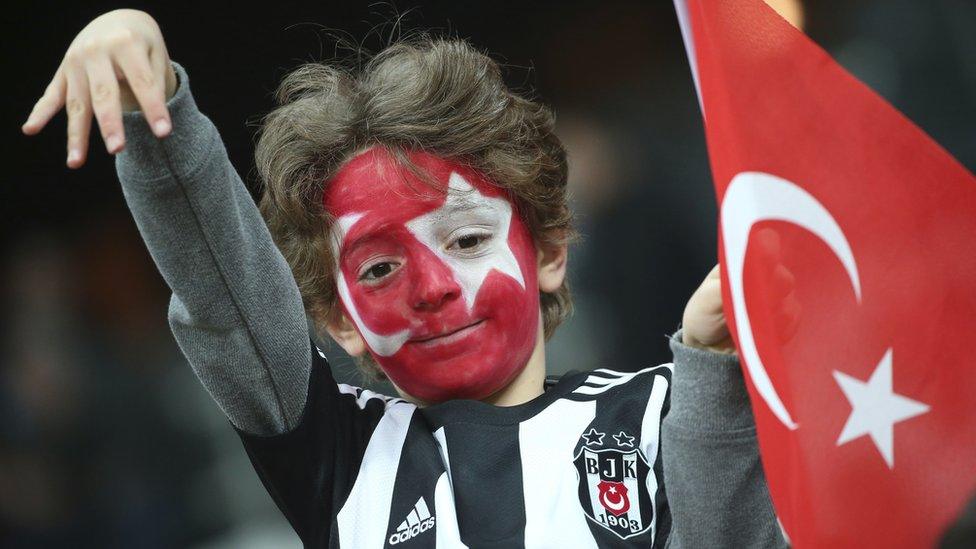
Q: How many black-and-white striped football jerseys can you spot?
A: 1